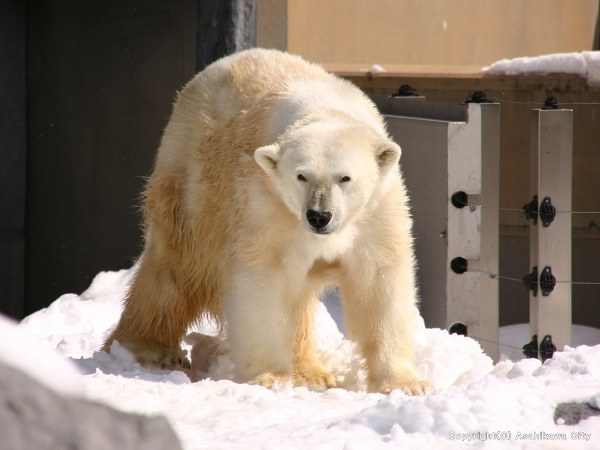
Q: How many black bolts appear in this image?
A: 12